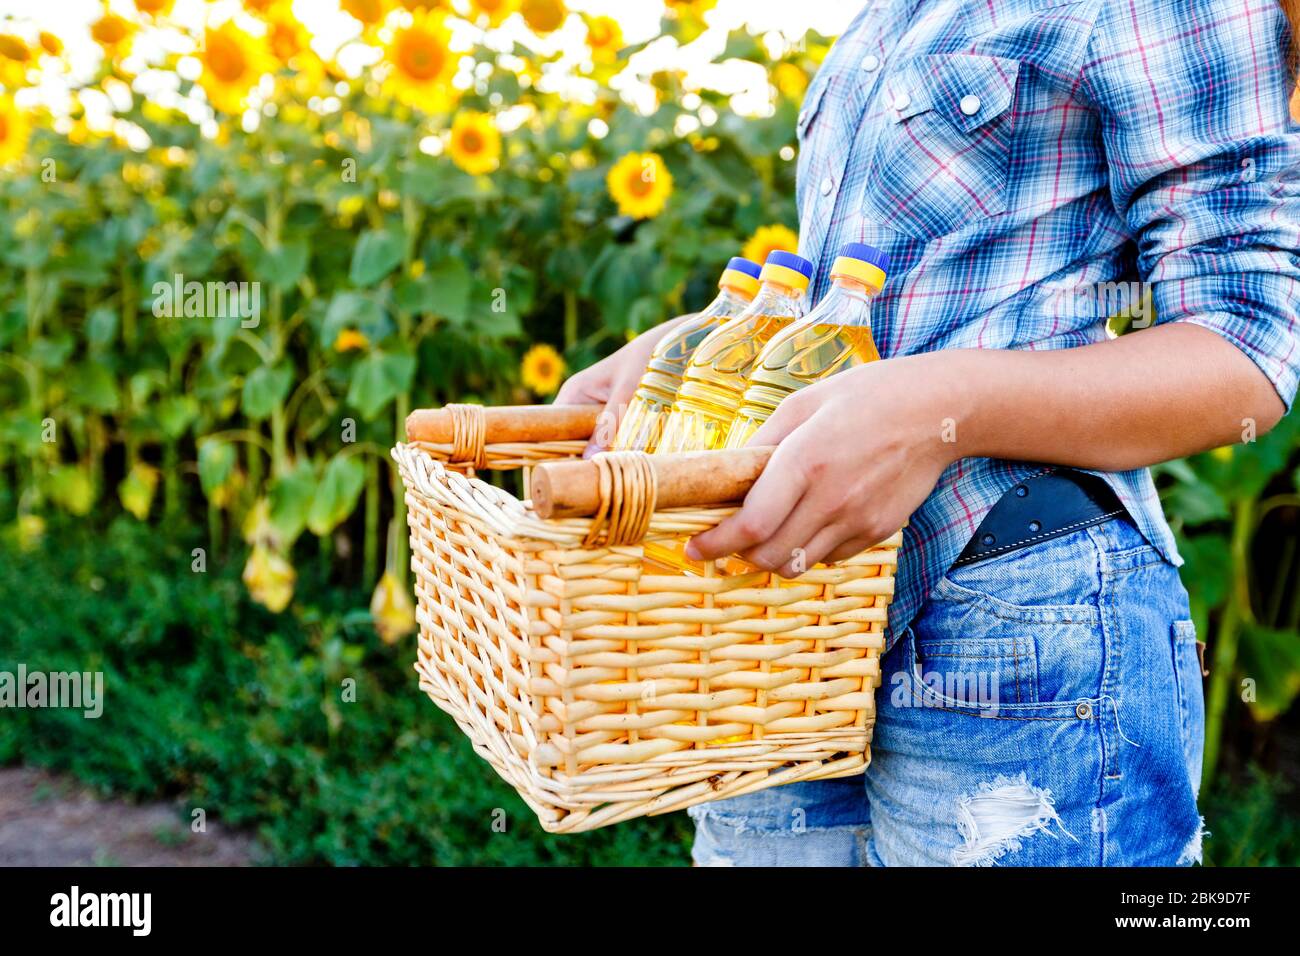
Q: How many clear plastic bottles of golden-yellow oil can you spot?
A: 3